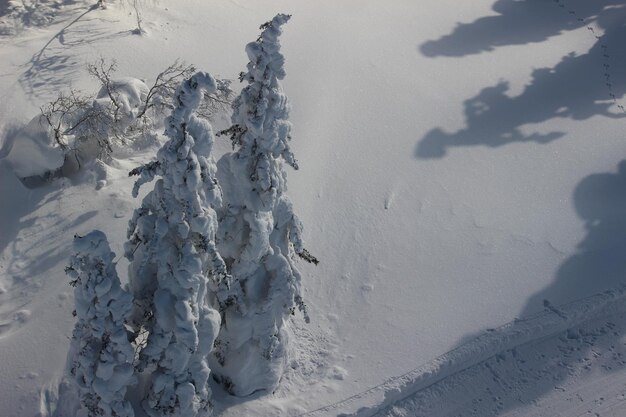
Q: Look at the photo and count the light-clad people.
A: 0